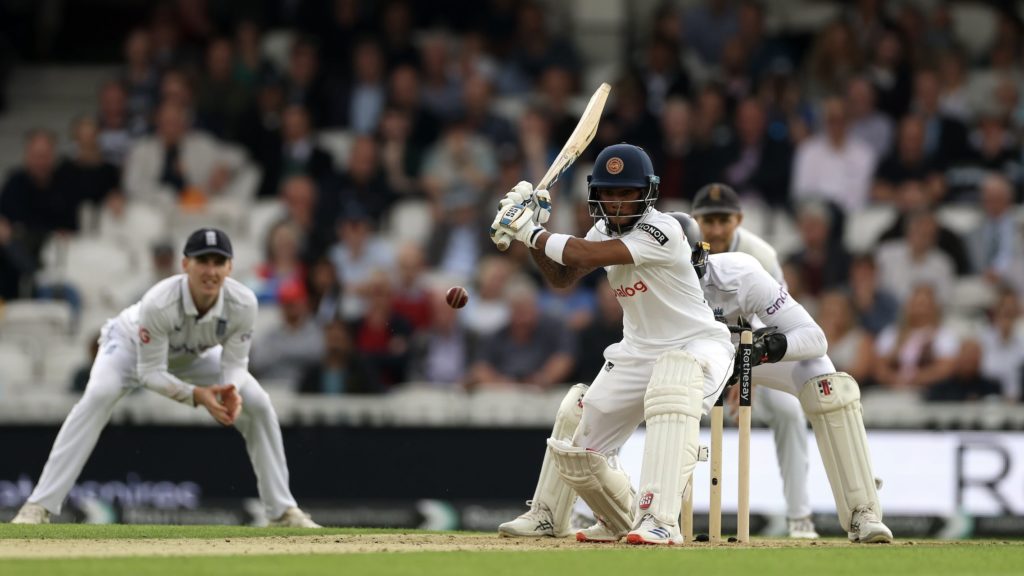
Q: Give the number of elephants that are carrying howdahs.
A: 0